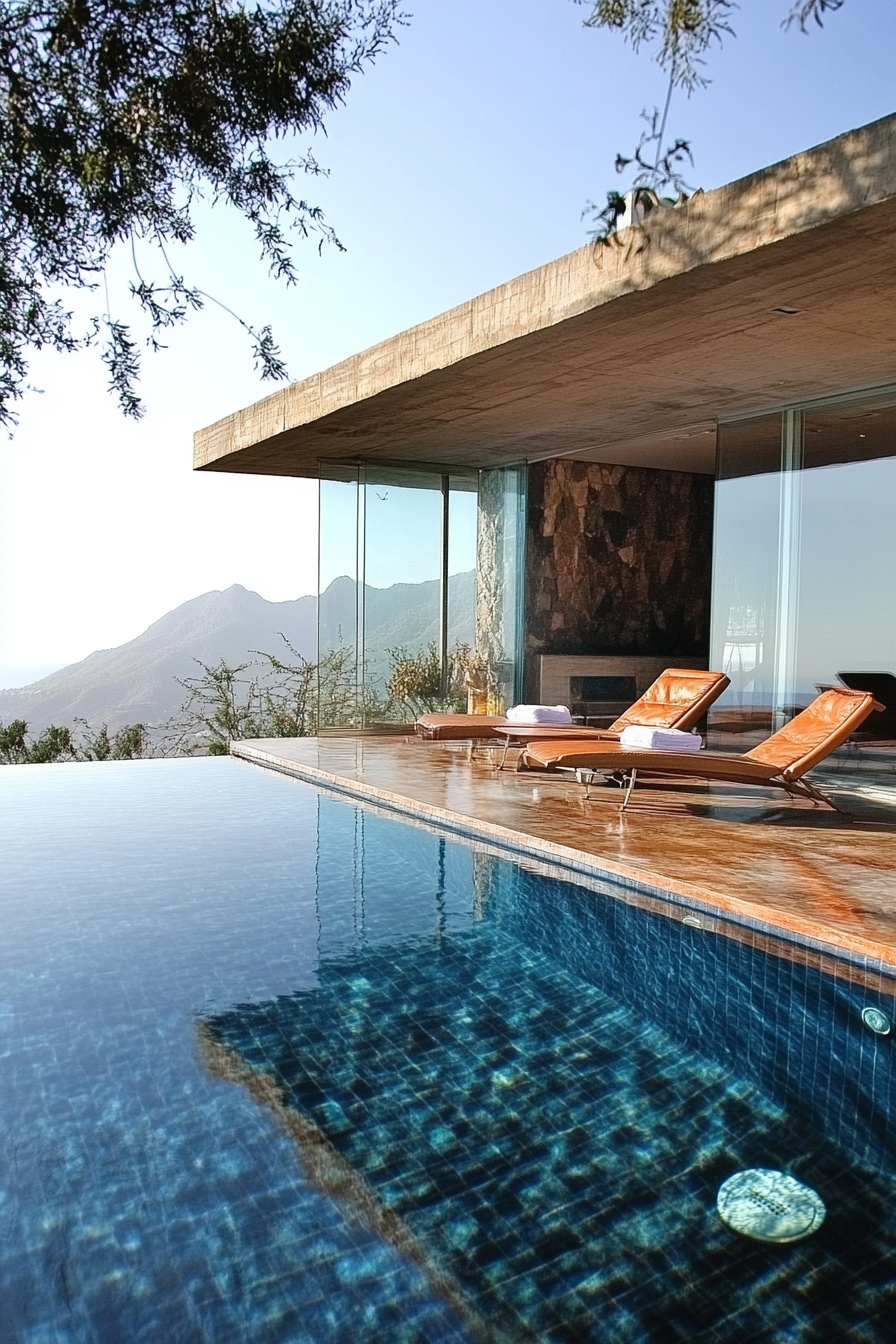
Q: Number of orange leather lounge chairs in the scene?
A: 2